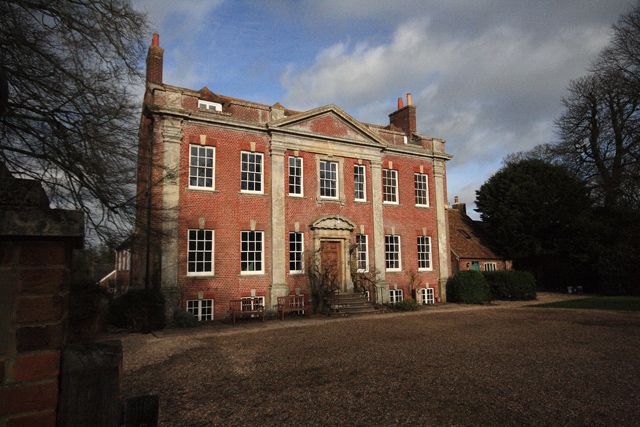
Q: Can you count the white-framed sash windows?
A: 13